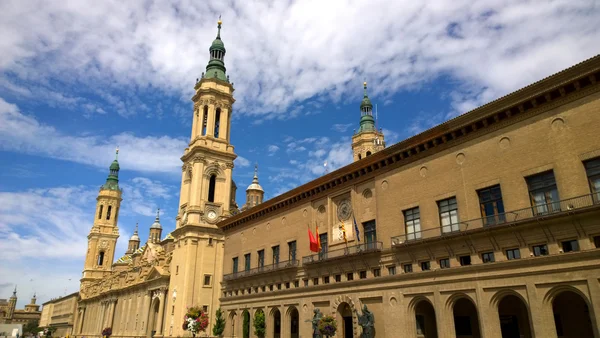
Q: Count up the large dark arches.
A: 4